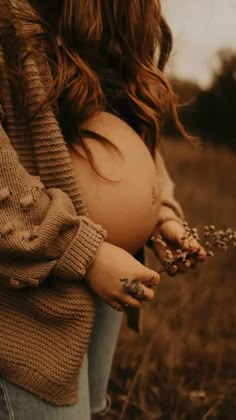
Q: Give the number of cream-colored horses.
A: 0